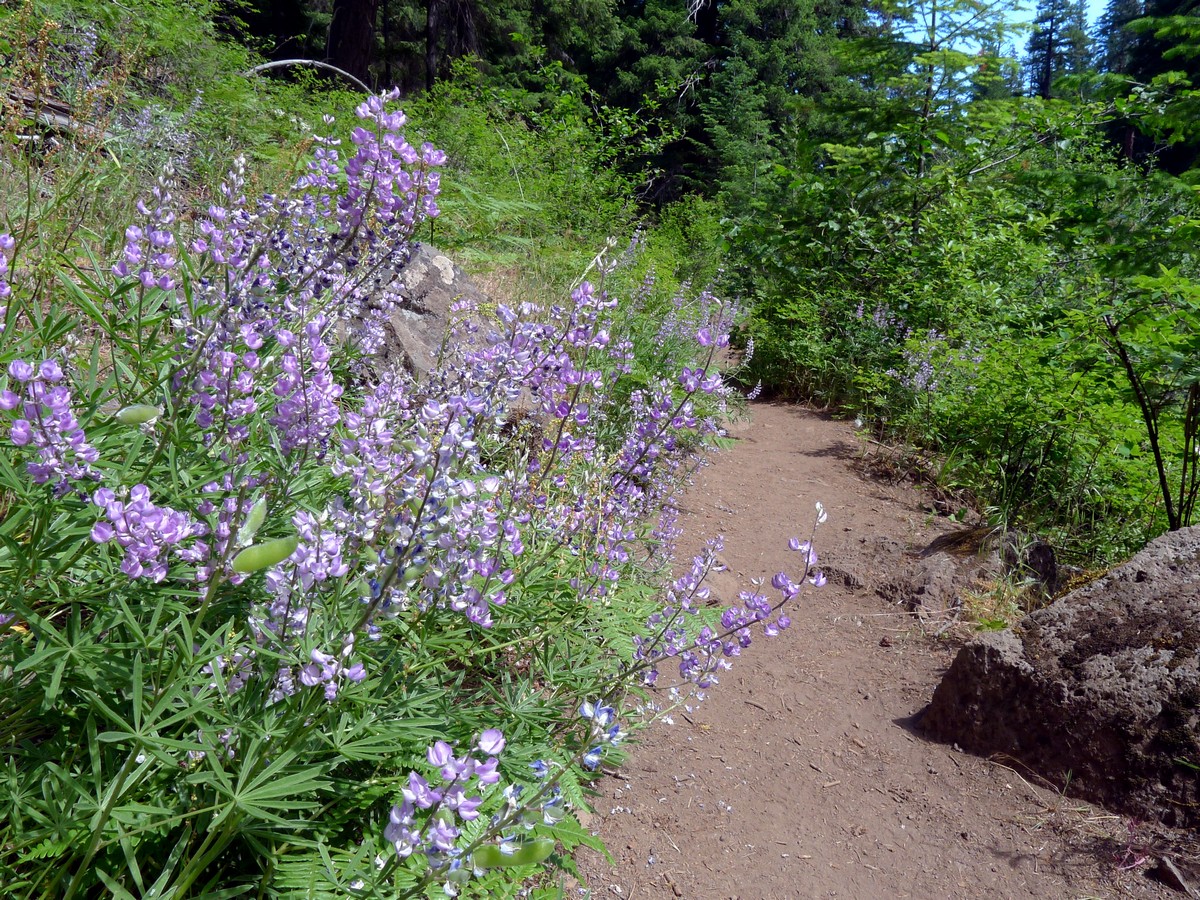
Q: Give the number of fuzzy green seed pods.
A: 4